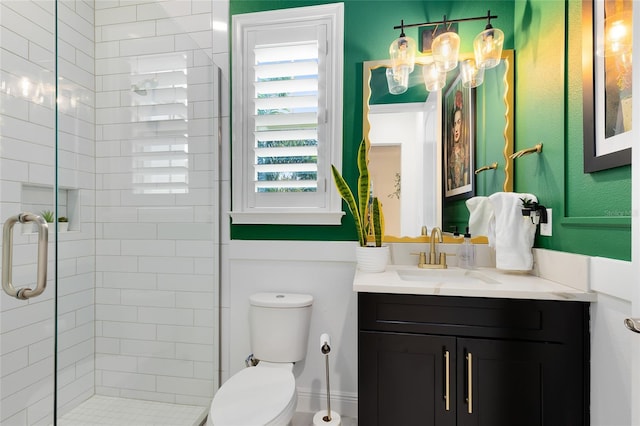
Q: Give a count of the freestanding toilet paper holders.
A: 1